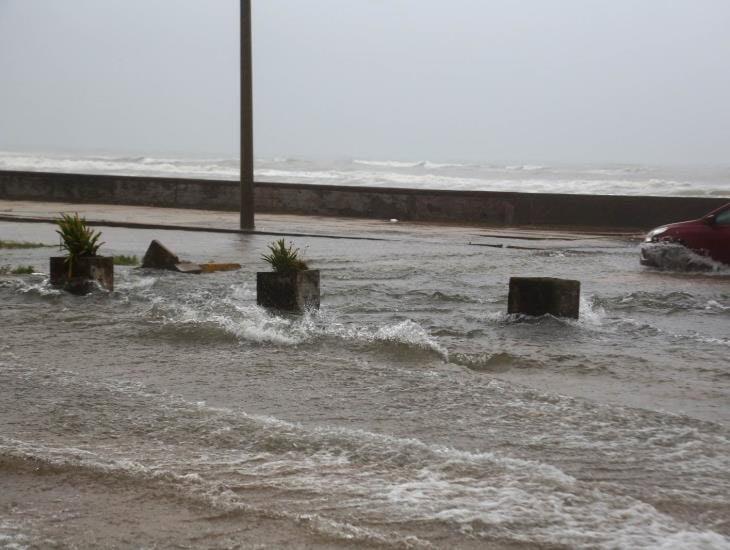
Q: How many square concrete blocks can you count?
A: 3